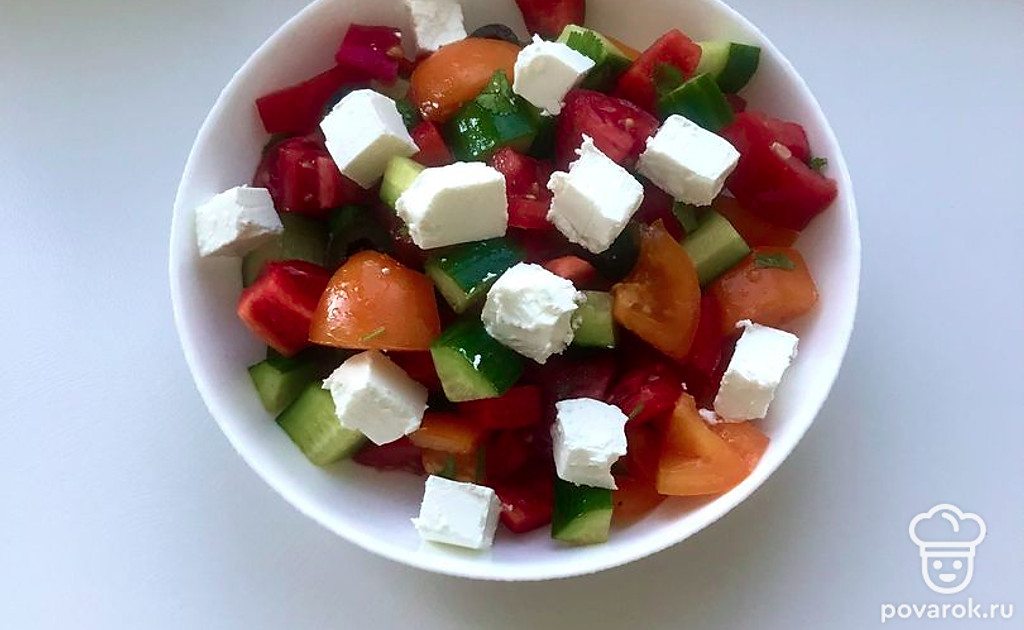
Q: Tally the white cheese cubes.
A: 12